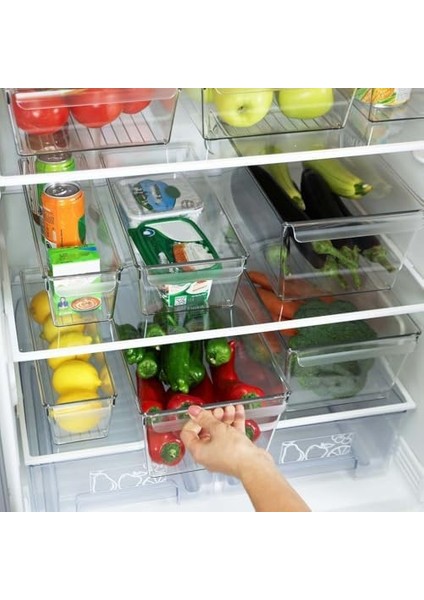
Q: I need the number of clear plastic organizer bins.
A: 9